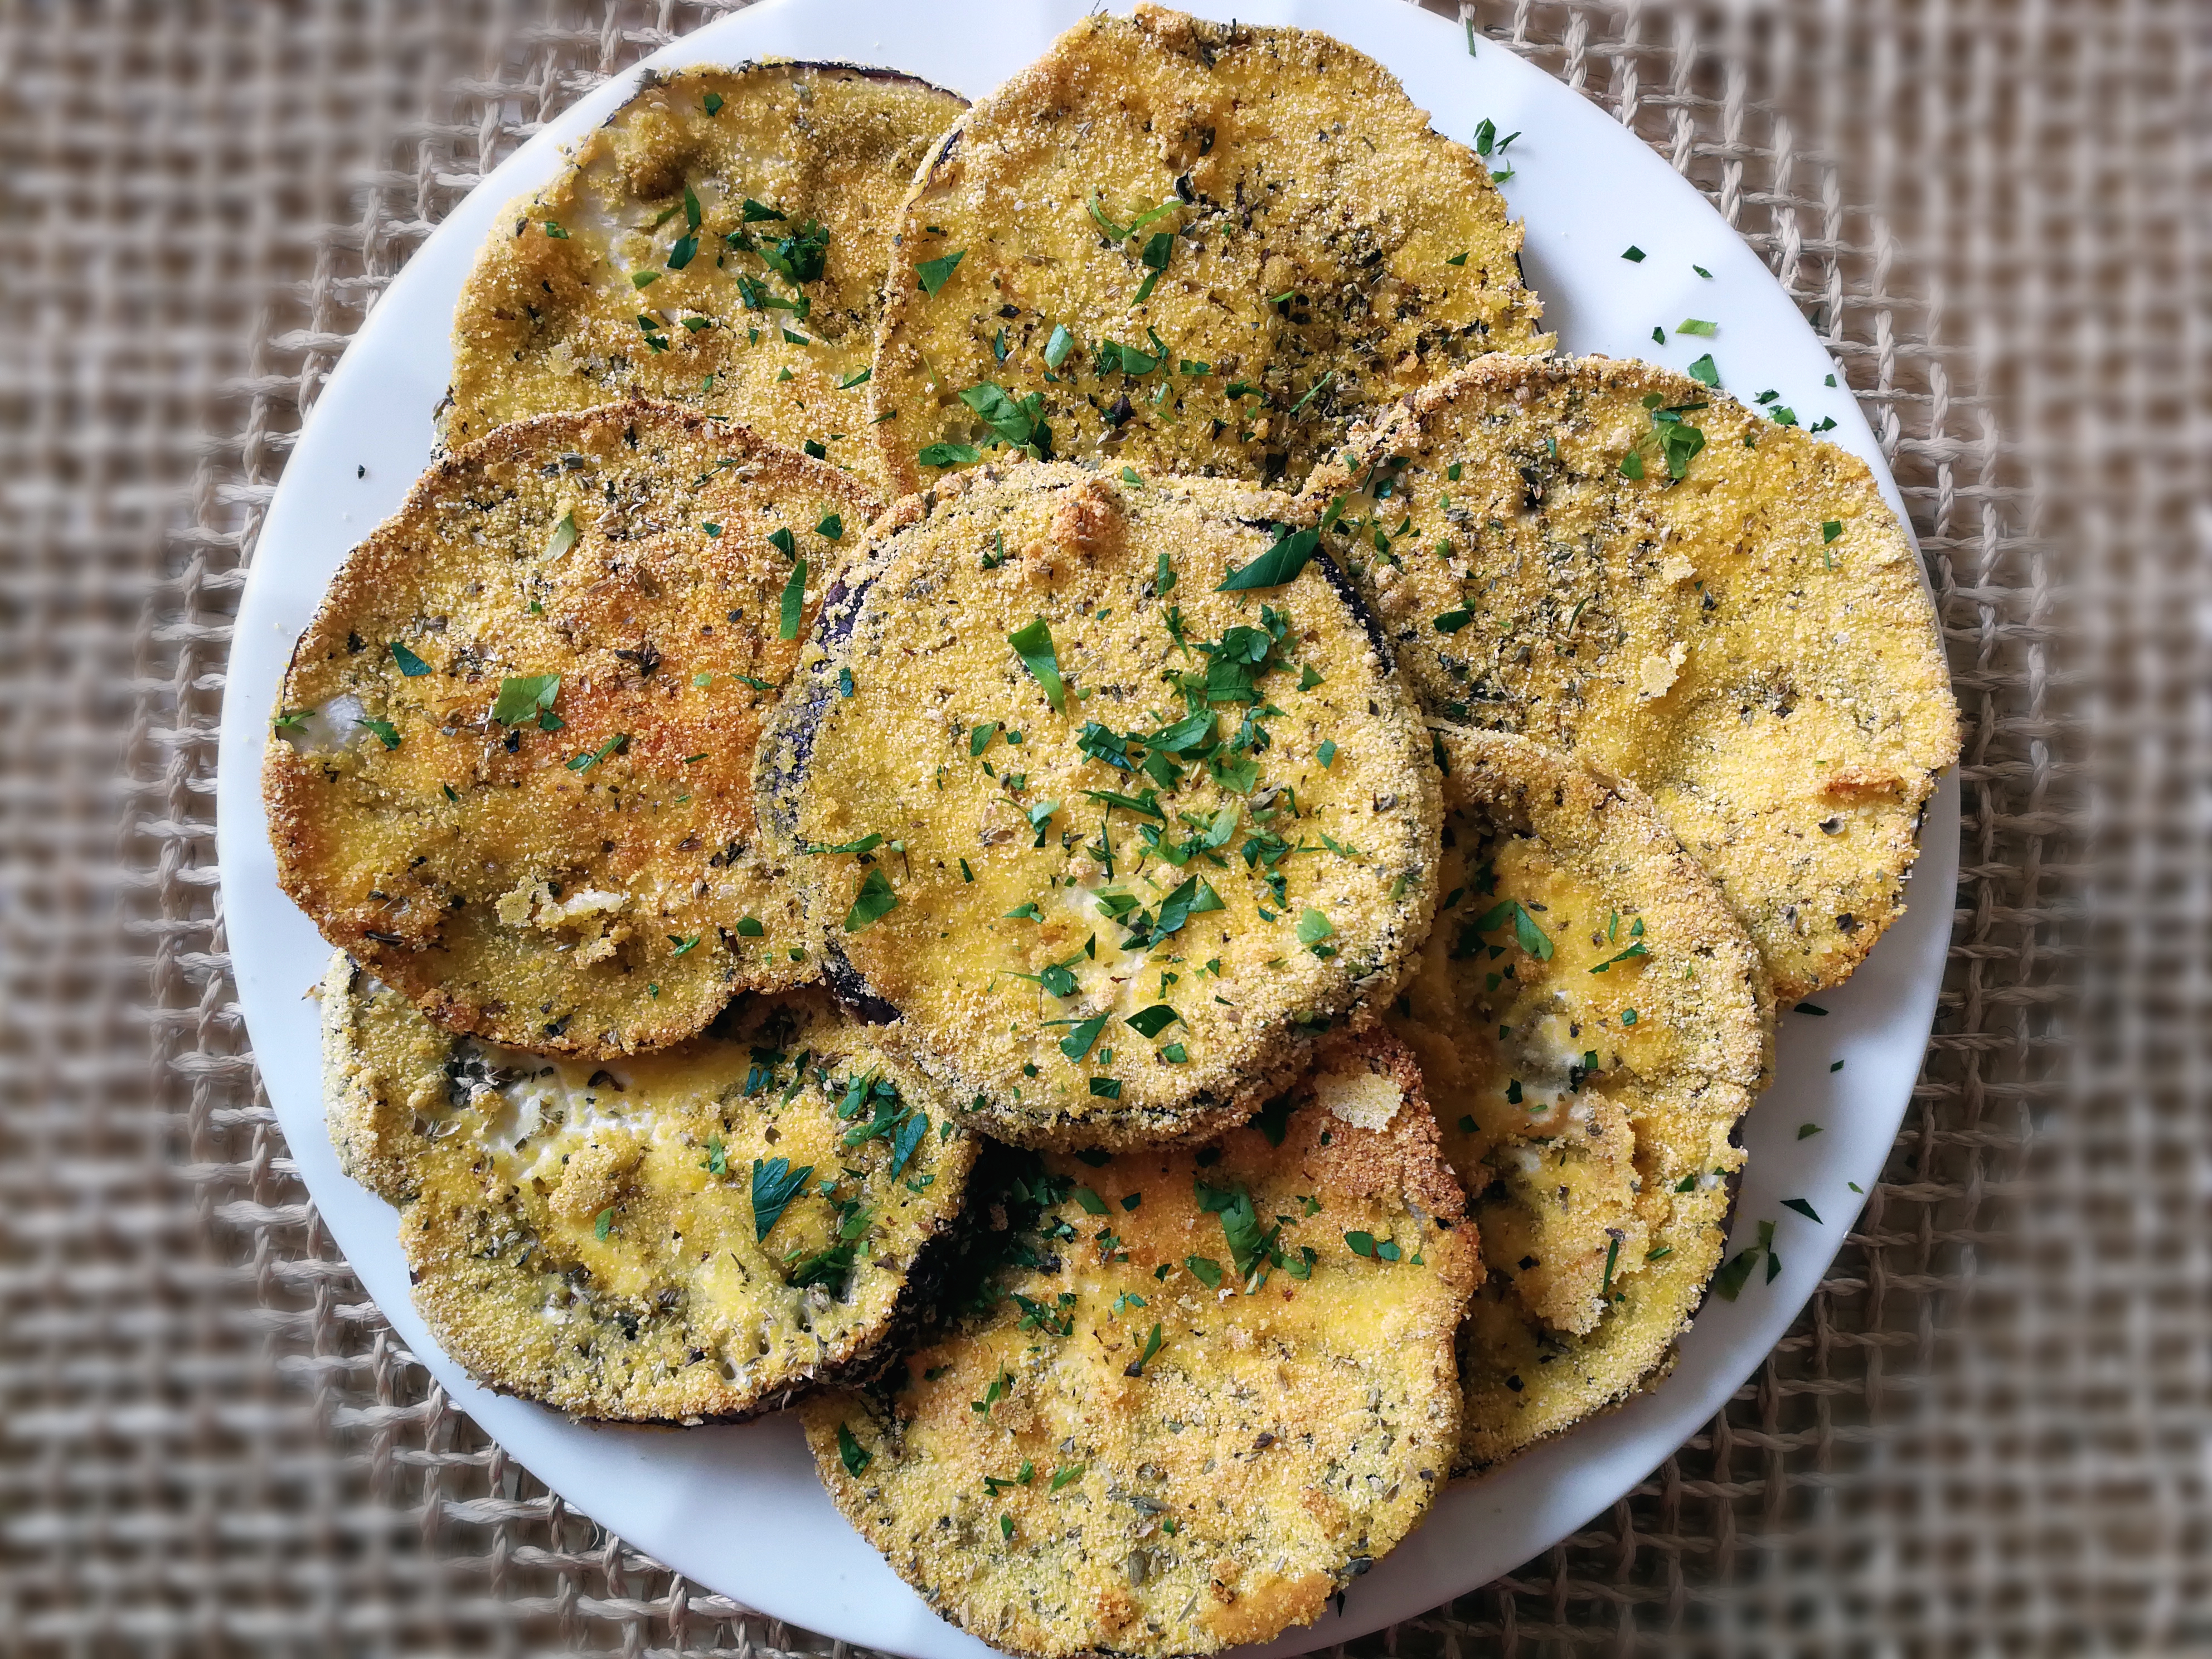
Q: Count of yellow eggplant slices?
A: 8